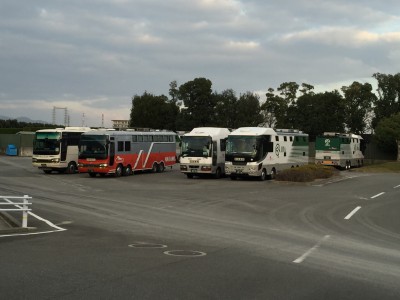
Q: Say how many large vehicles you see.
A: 5